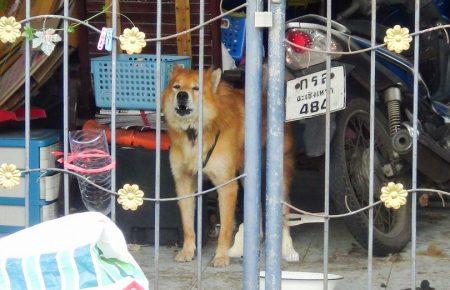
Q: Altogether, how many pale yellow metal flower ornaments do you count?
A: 6